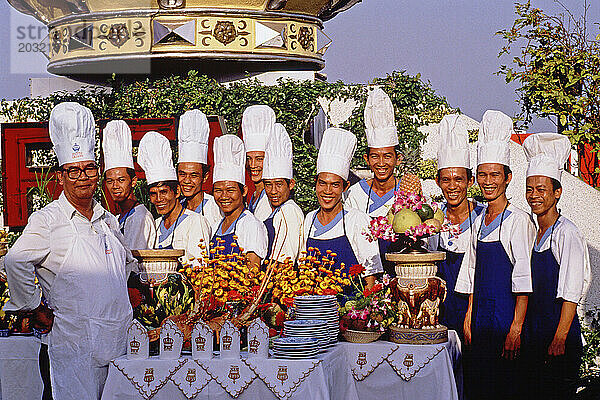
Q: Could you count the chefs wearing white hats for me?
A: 12